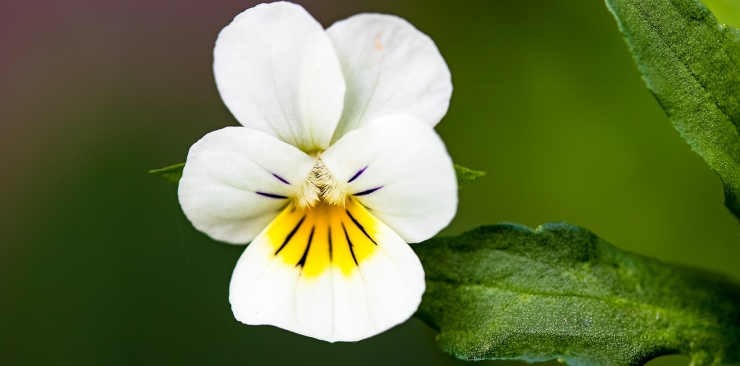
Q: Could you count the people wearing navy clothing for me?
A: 0